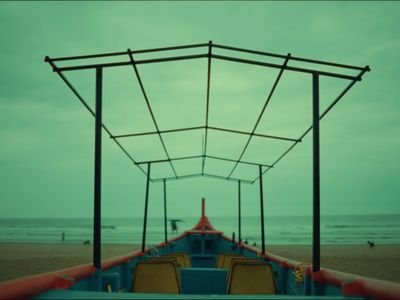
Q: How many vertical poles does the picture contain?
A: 6